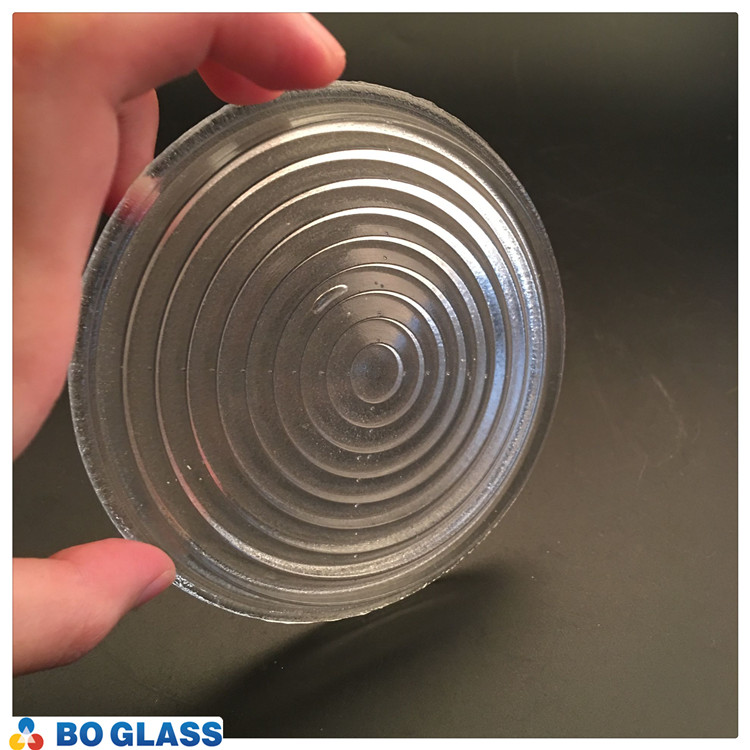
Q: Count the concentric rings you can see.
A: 9